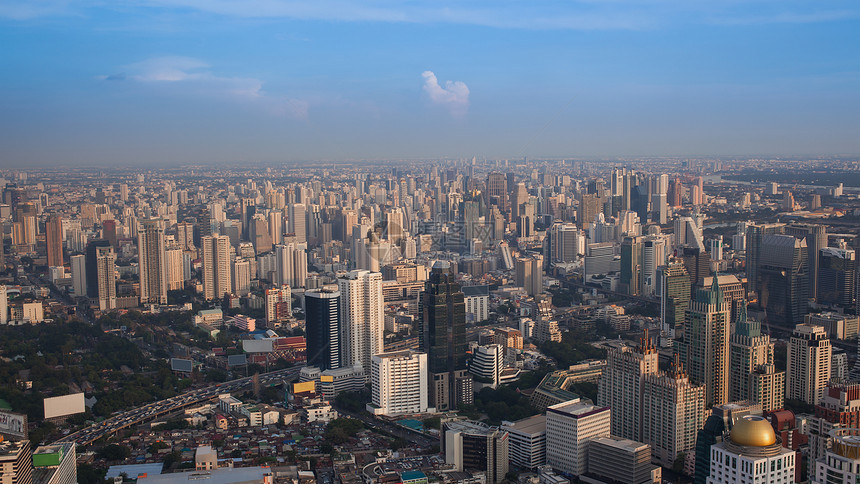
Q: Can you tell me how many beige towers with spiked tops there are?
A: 4